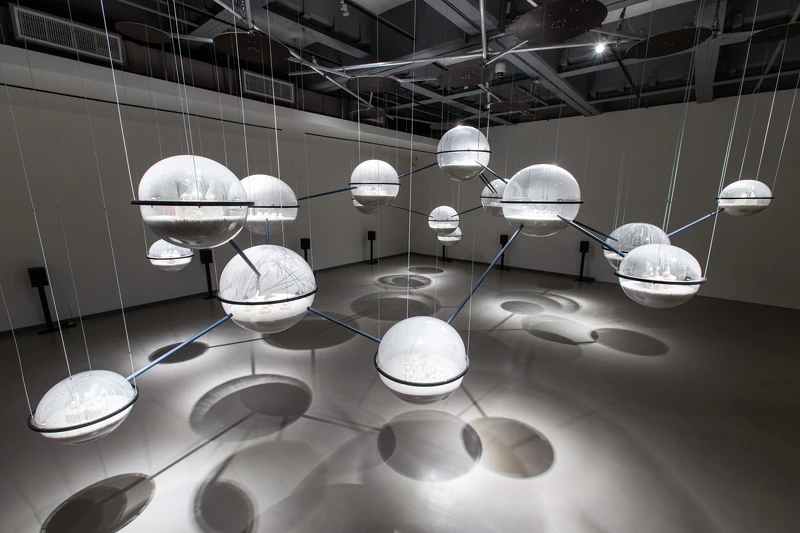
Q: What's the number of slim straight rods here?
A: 15